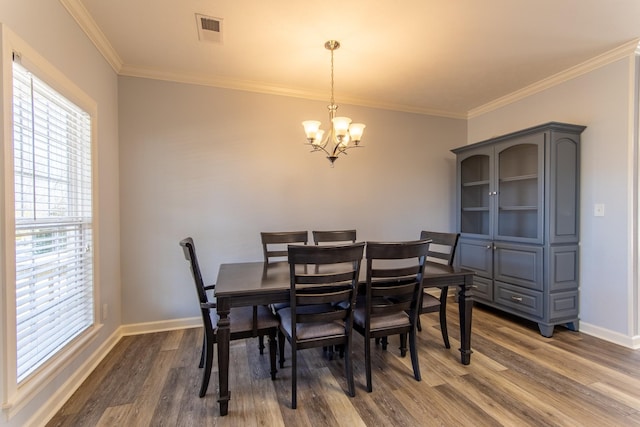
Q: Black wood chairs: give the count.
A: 6